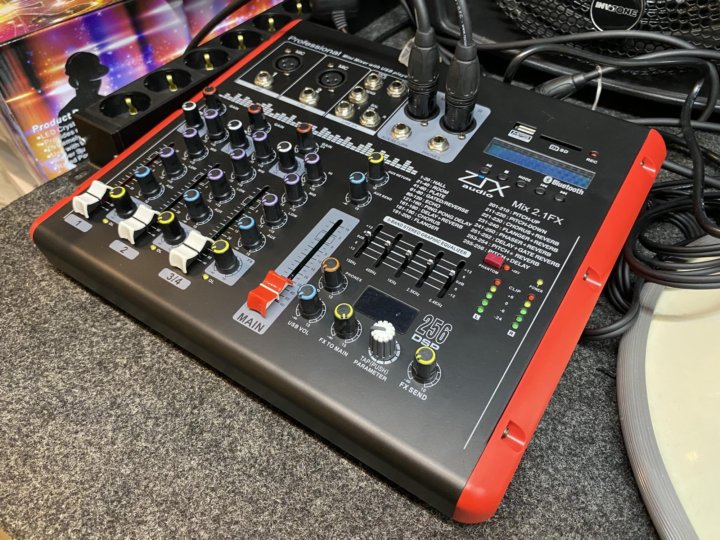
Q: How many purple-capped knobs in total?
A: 9